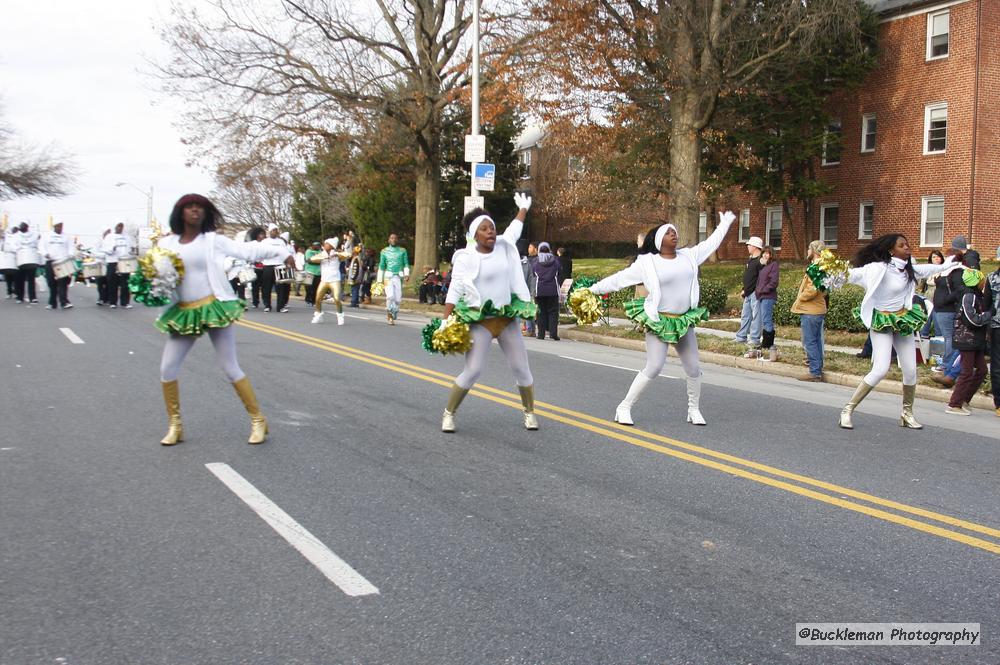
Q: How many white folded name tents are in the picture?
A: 0